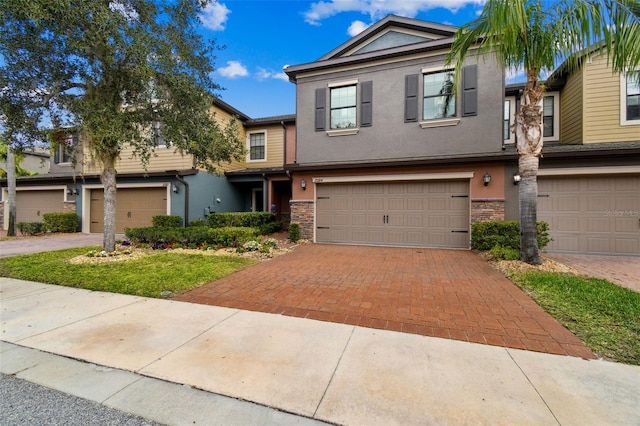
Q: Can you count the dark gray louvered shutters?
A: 4